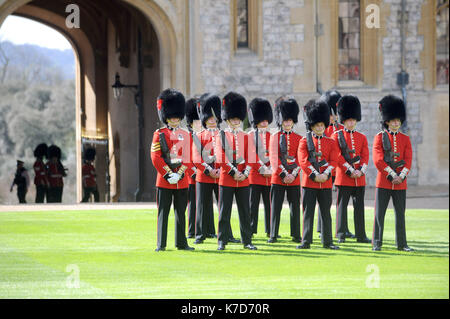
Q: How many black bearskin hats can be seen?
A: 13